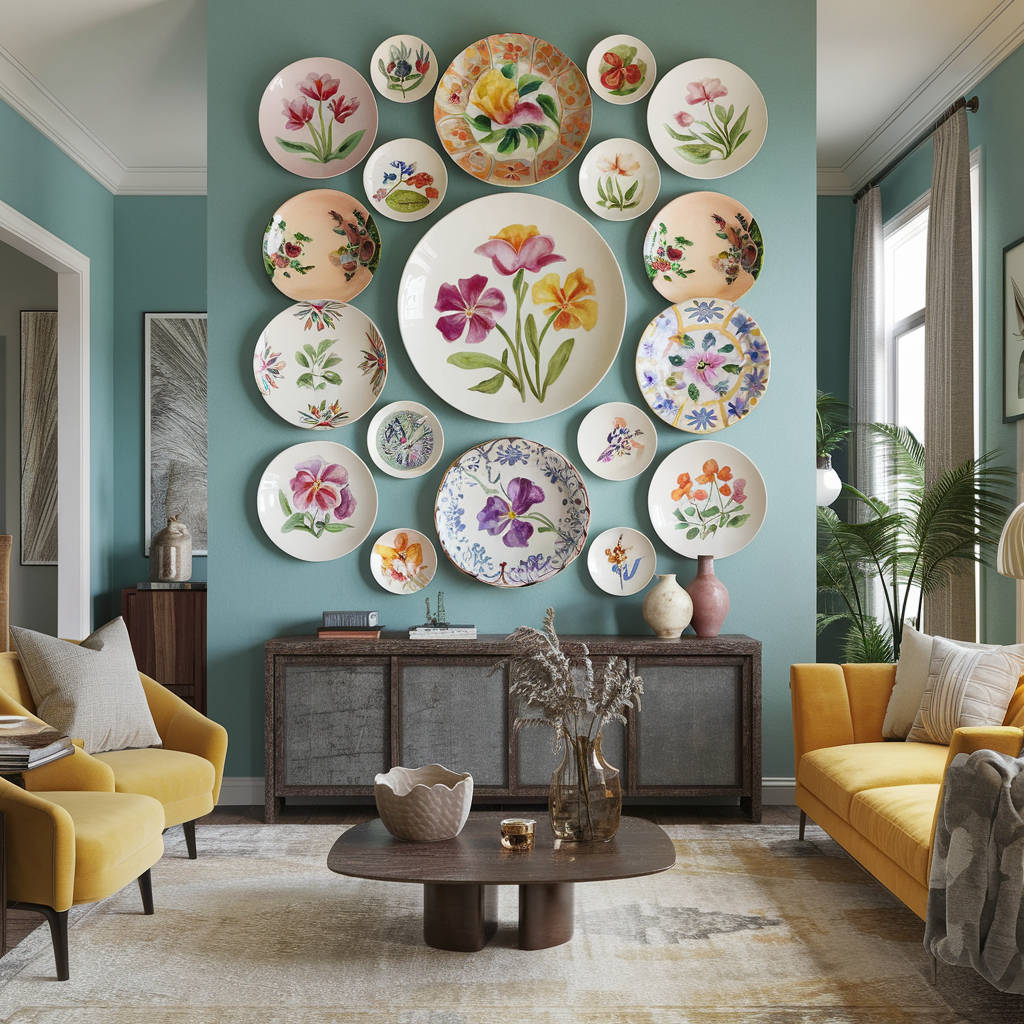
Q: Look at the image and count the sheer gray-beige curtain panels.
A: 2